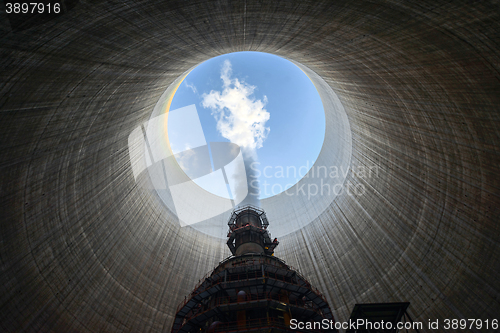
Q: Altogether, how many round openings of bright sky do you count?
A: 1